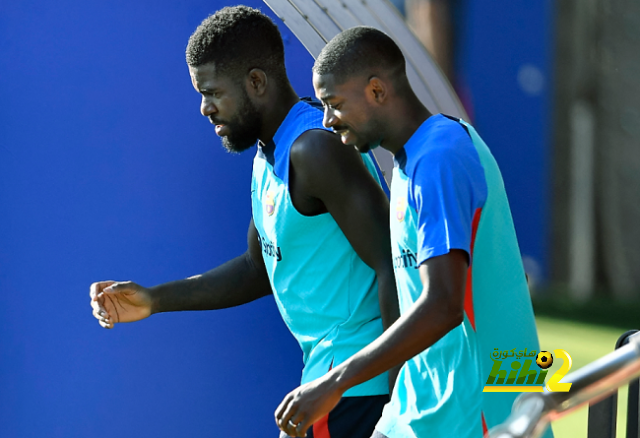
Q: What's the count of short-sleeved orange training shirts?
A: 0